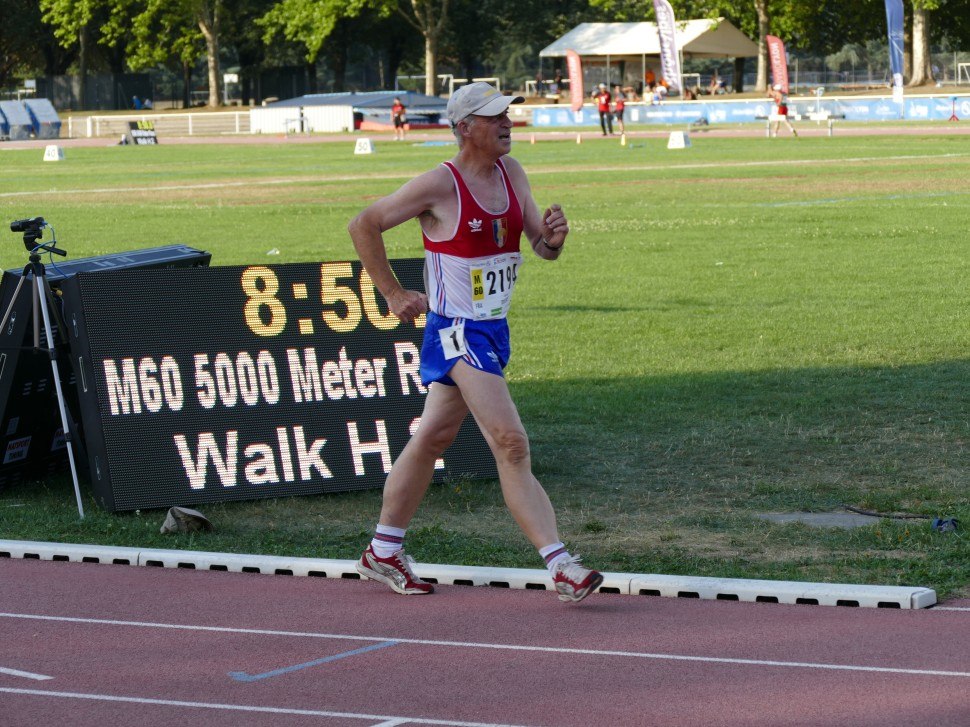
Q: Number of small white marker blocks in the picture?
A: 3